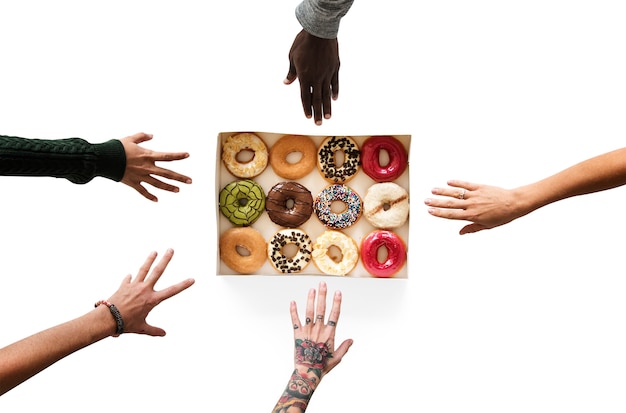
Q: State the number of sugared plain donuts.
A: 2